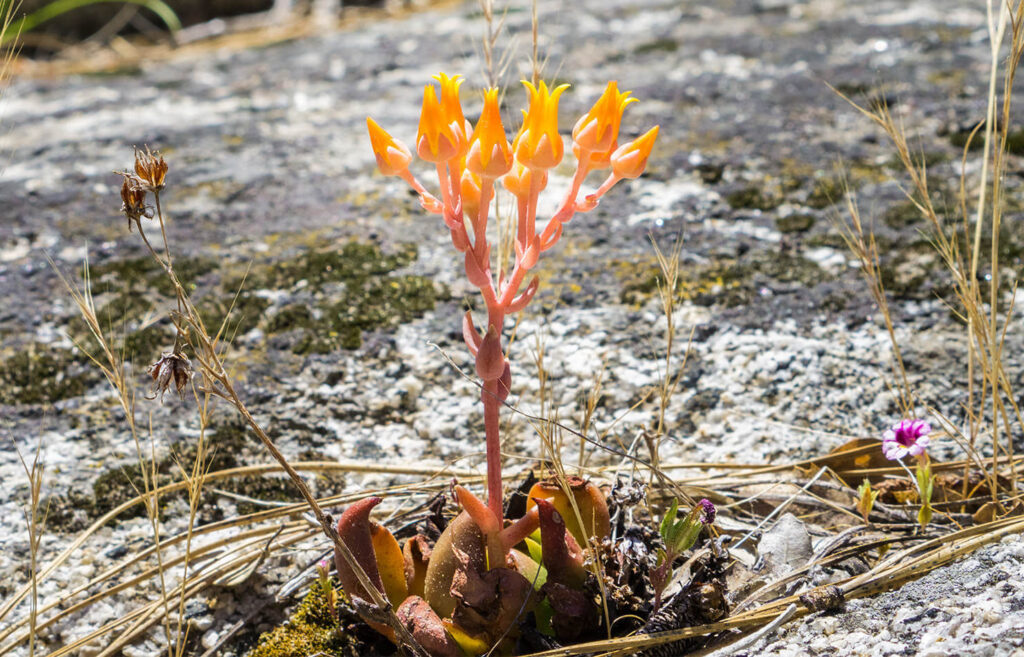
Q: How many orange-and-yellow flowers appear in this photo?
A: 10